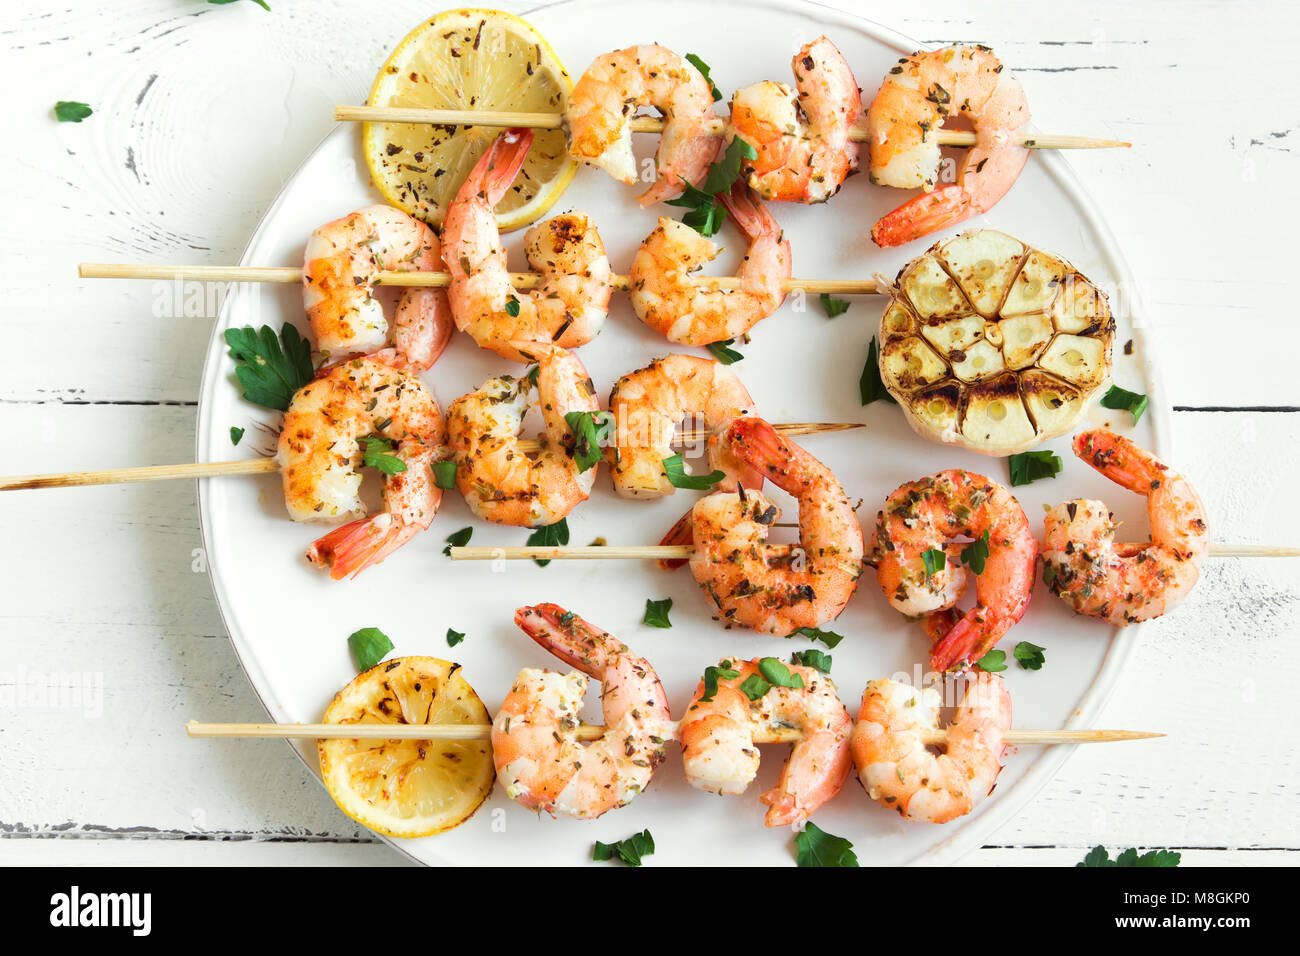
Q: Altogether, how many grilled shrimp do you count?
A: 15